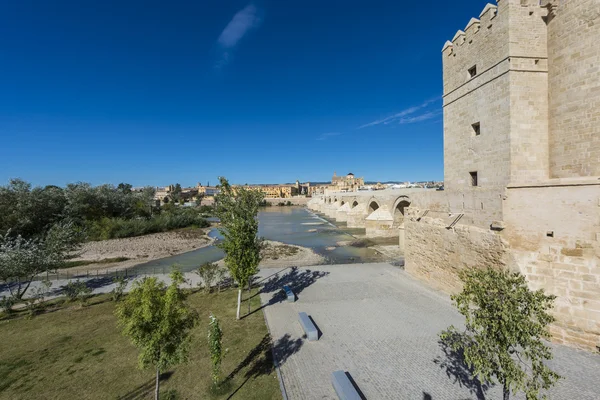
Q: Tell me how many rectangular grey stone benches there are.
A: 3